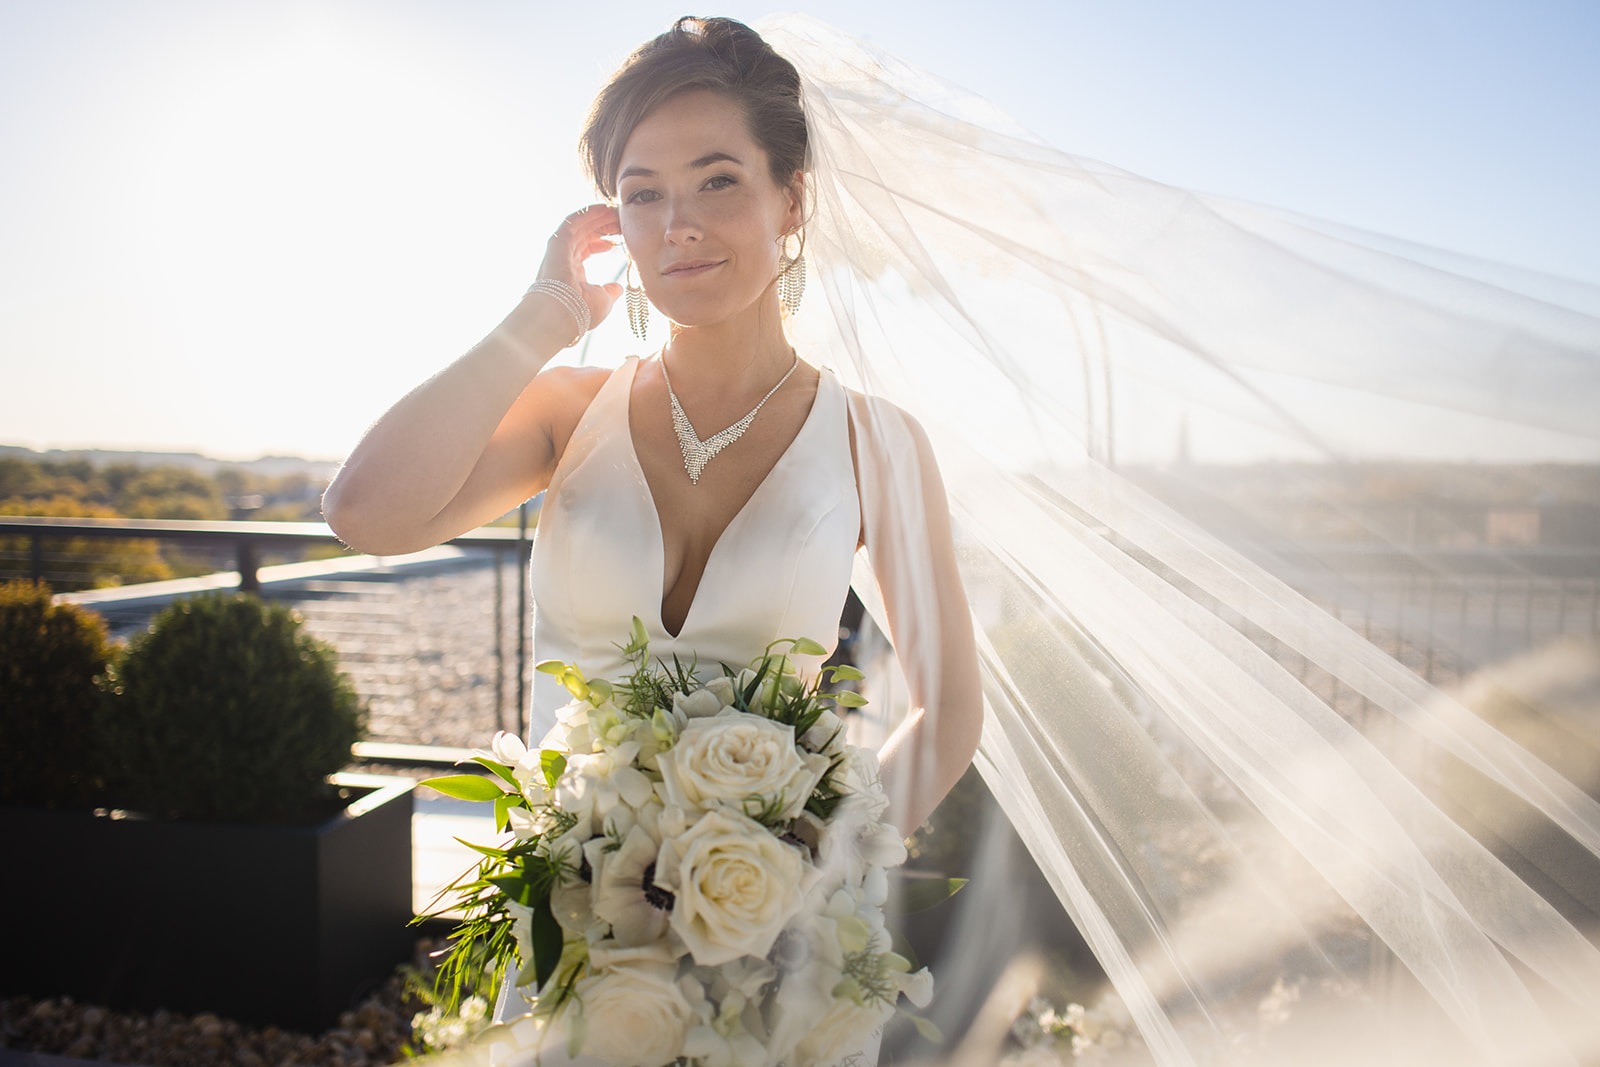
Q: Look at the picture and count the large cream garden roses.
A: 3